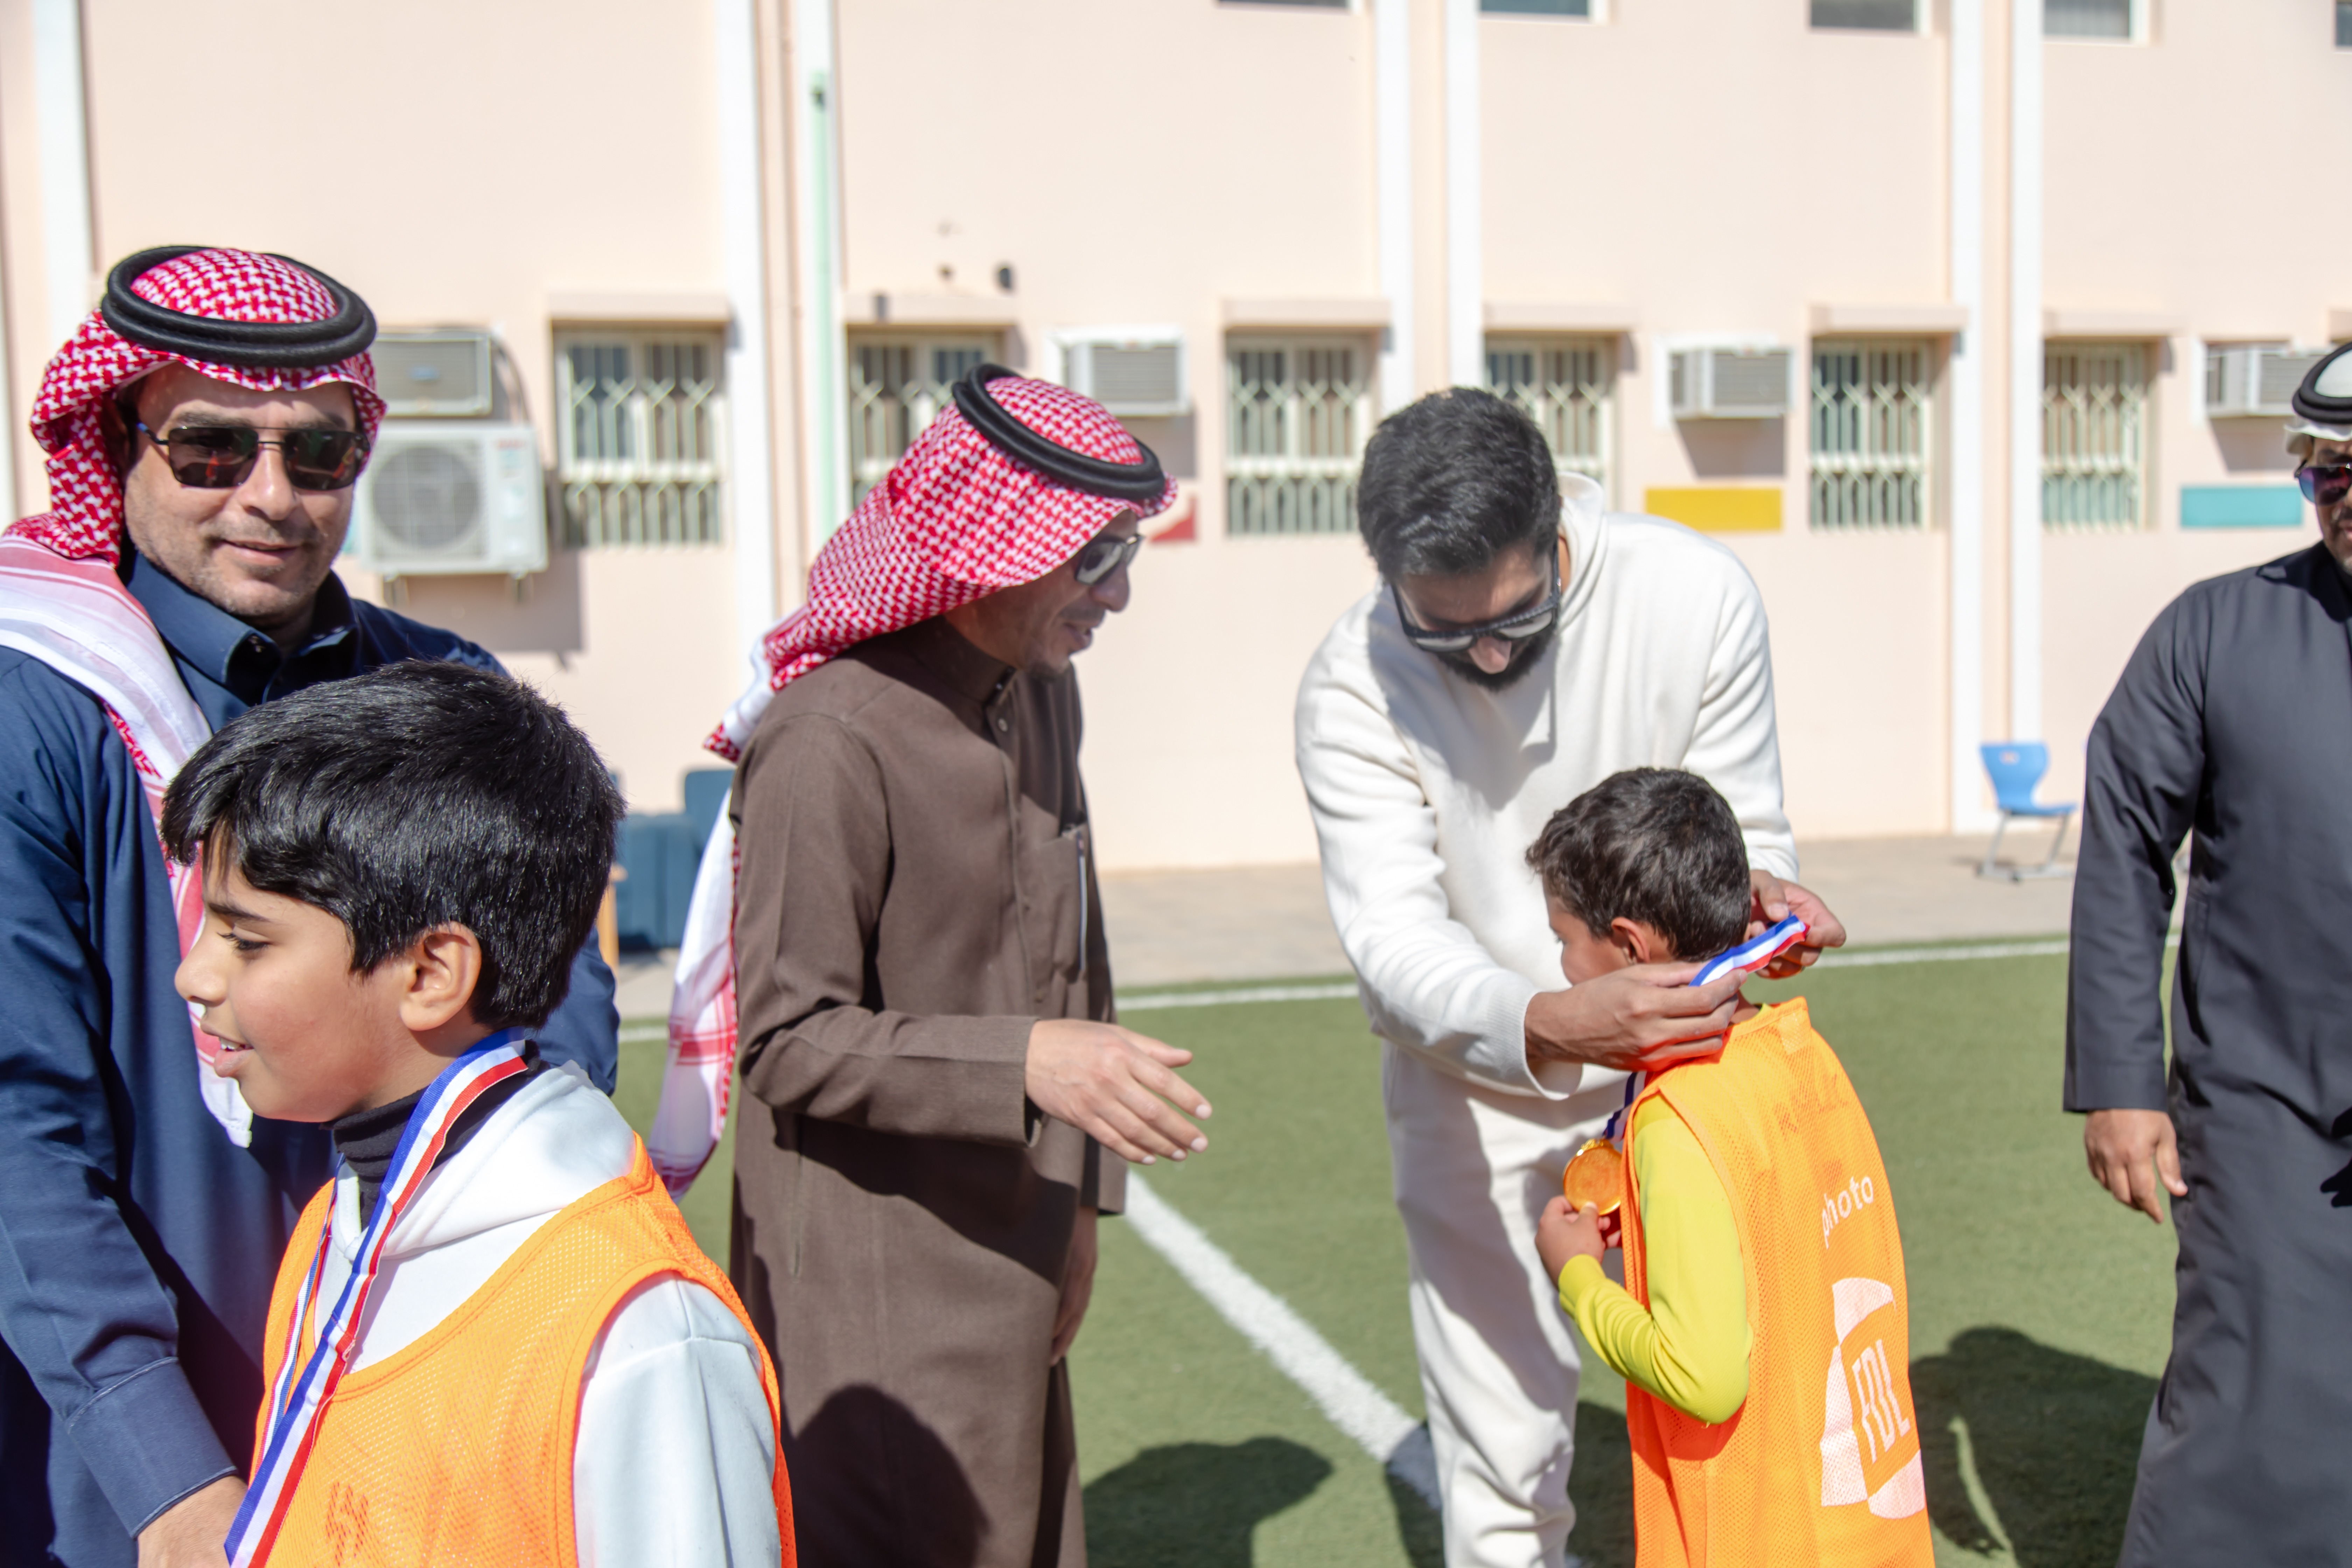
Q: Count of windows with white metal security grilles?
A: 6